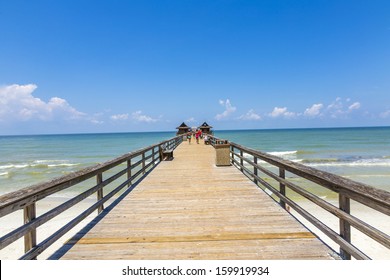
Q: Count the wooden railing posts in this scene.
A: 11